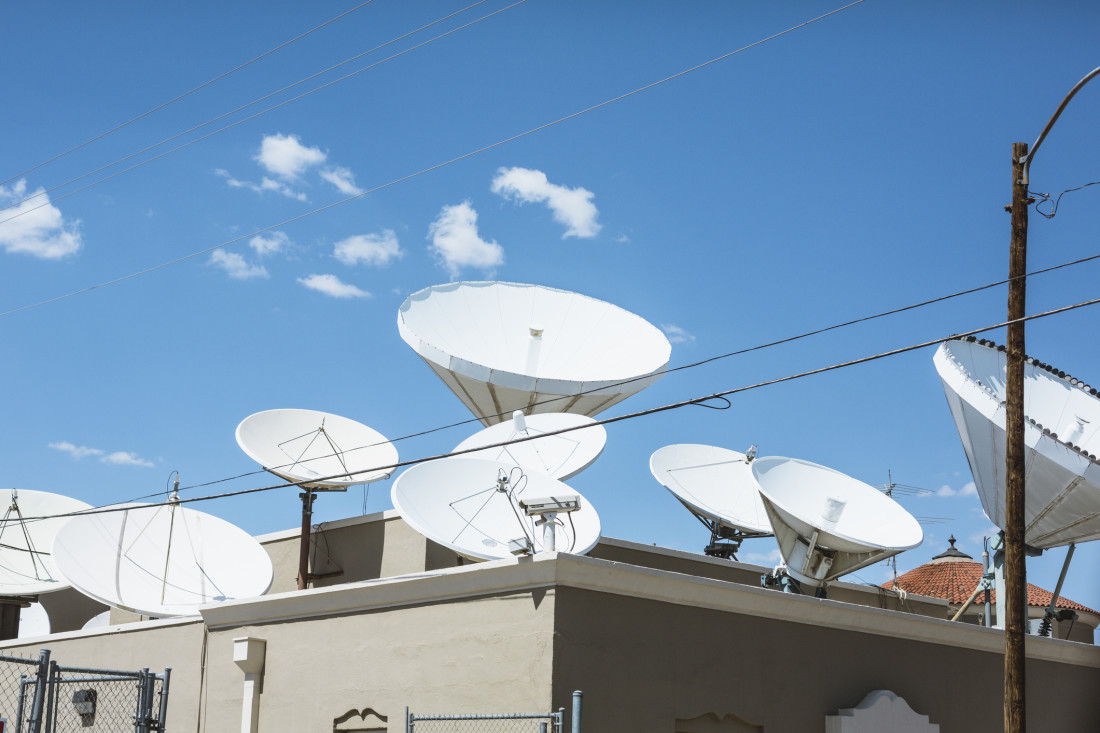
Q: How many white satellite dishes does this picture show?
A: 11